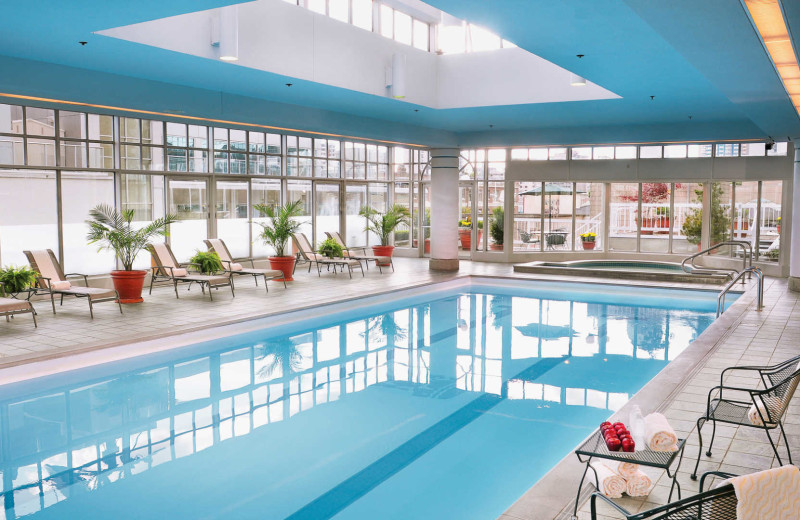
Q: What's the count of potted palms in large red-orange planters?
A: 3